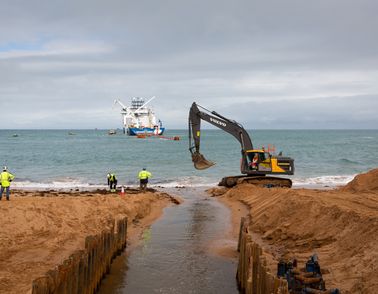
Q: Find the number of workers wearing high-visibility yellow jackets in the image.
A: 3